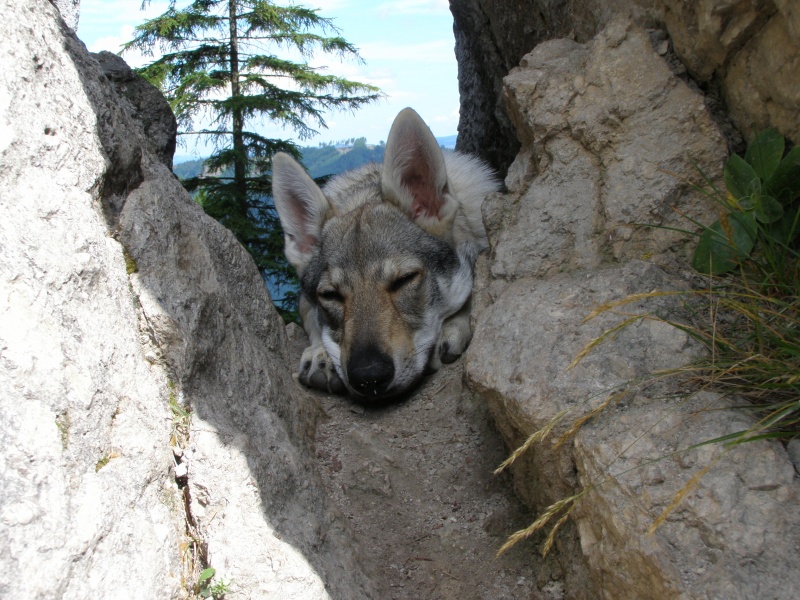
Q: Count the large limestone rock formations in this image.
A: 2